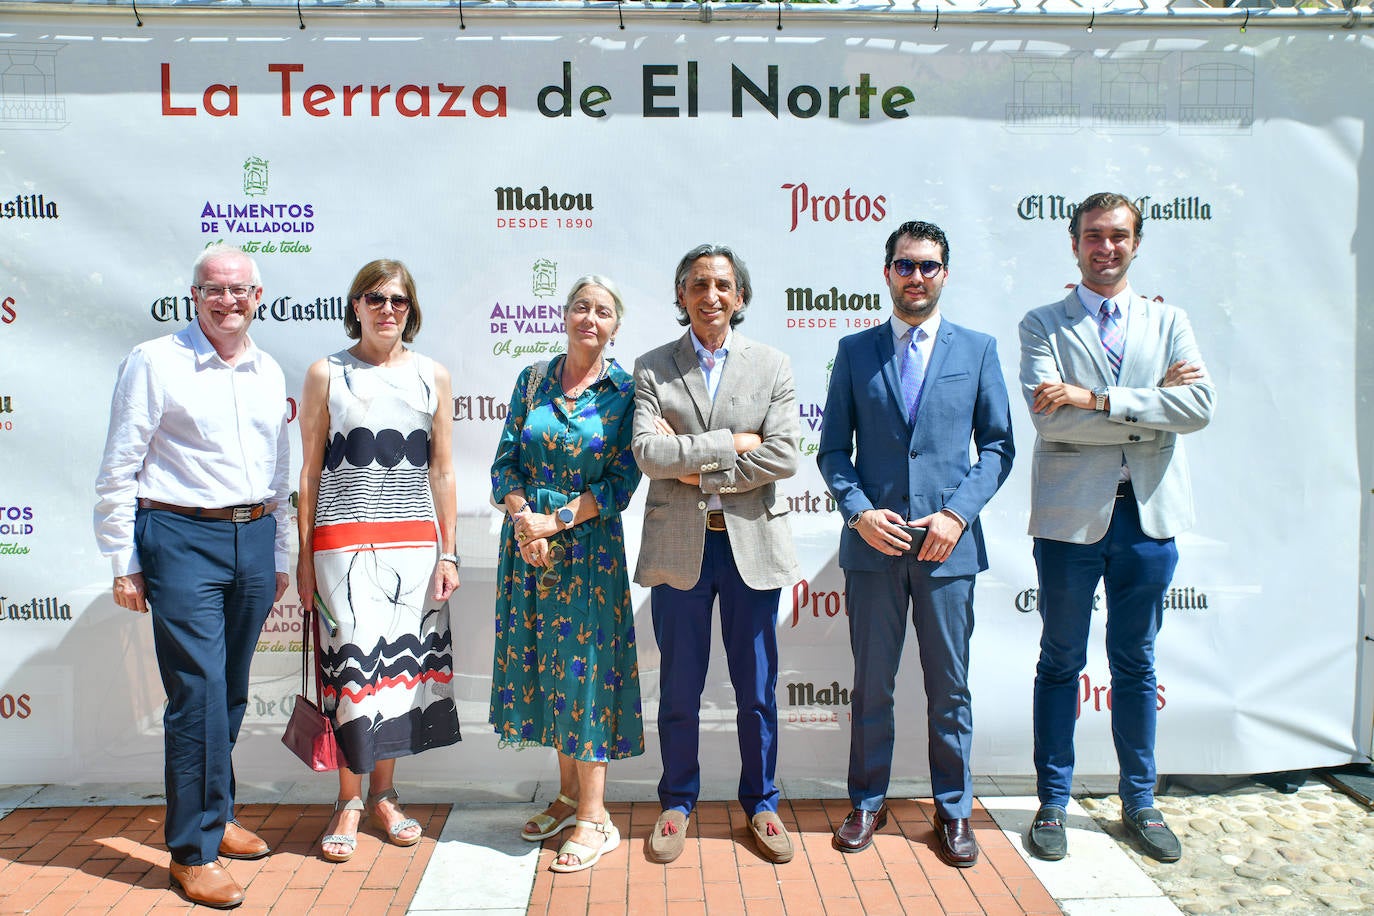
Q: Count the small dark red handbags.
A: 1